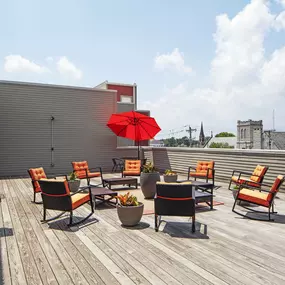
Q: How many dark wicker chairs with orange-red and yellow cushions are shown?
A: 8